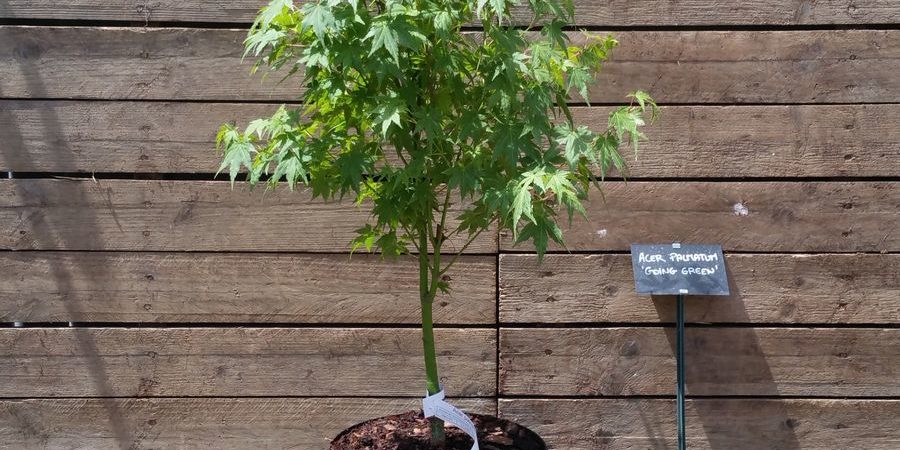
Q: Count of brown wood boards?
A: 14